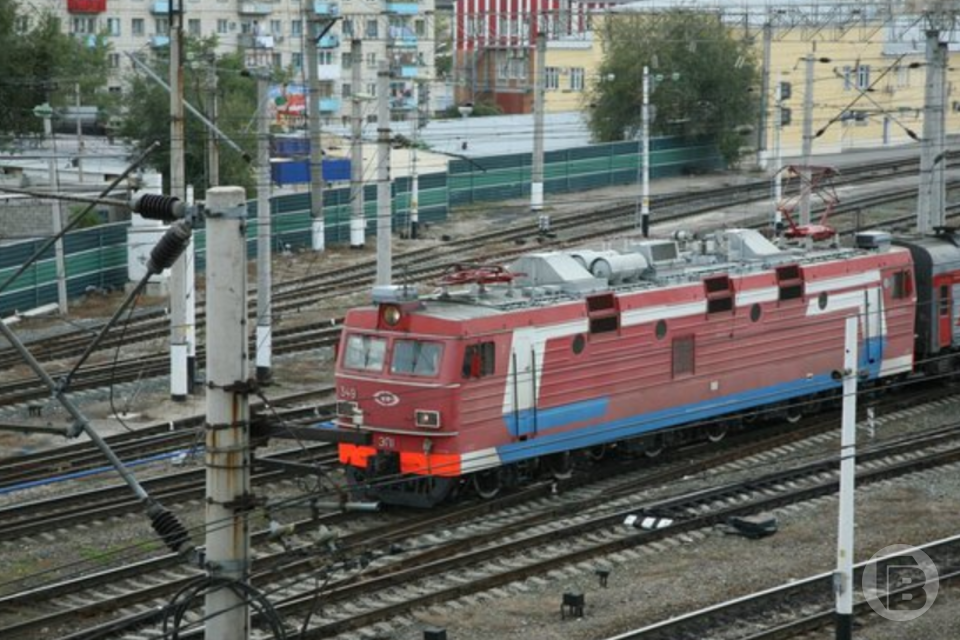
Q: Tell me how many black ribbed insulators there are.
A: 3